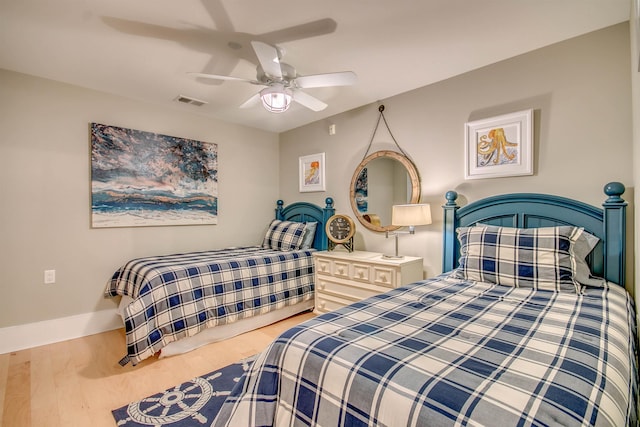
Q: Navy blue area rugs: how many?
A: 1